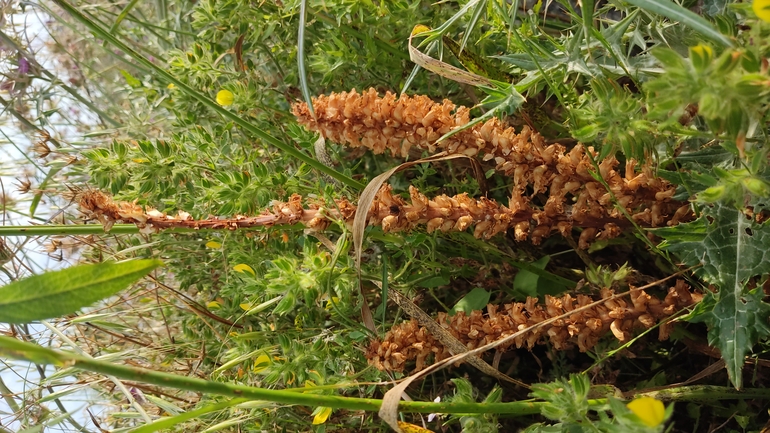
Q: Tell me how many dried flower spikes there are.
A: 3